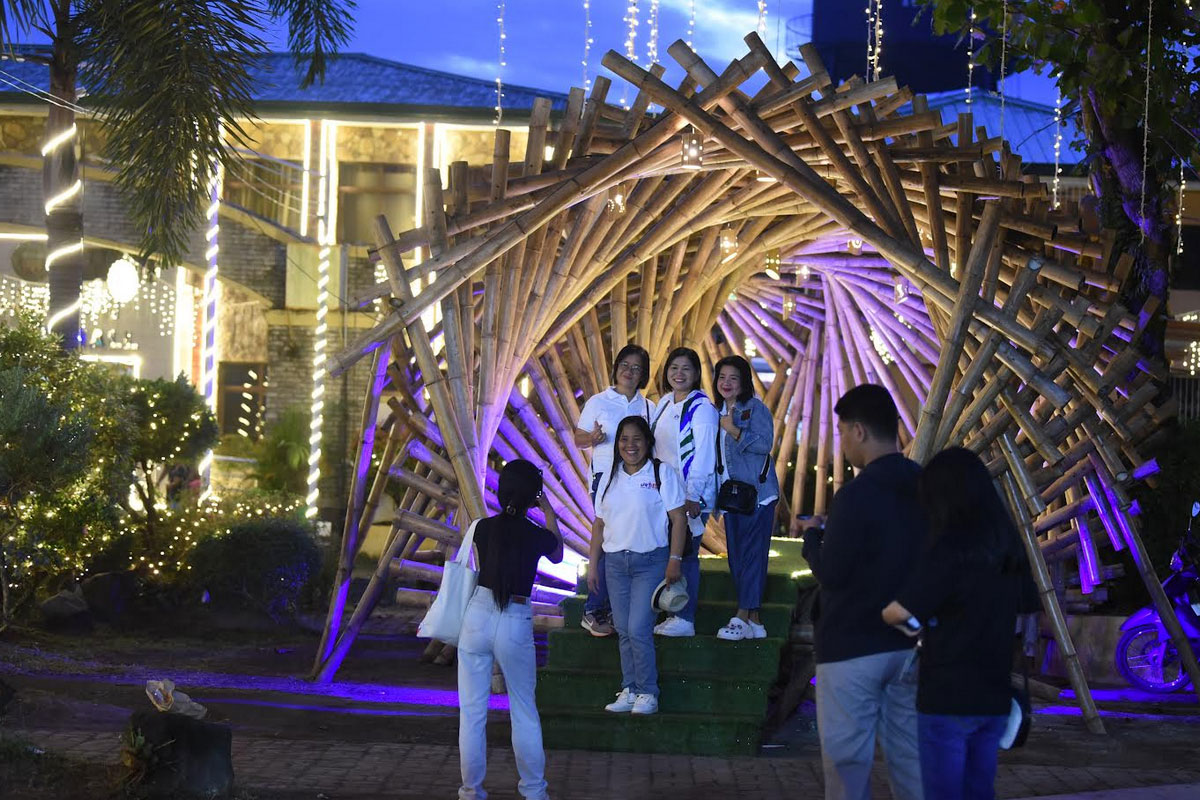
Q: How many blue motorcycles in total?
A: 1